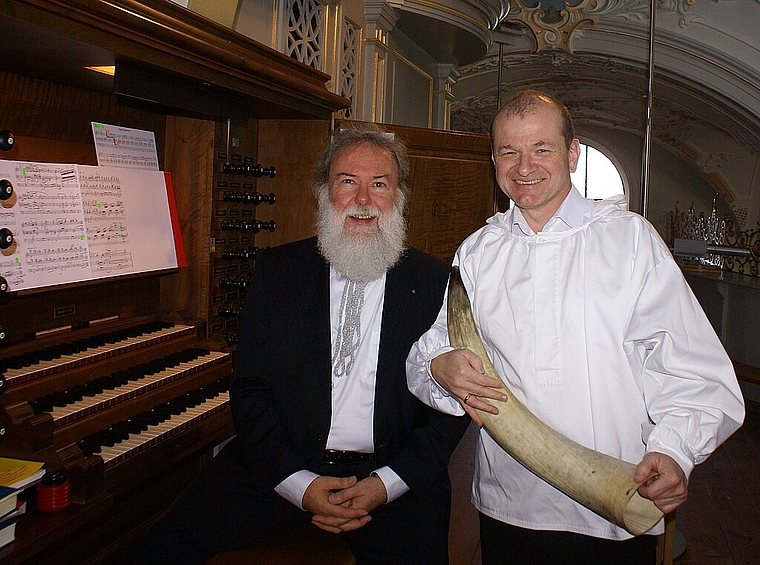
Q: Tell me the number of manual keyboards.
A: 3